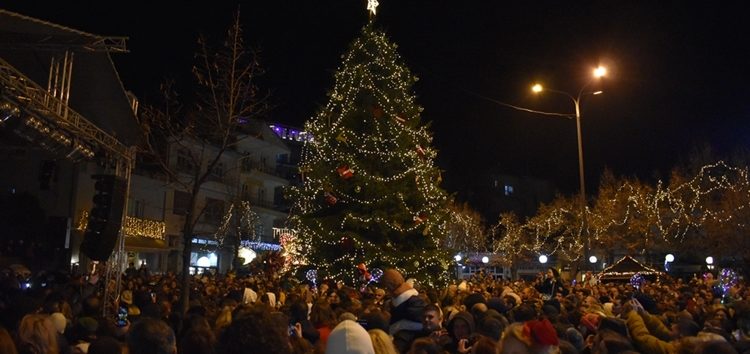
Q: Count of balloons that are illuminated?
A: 4